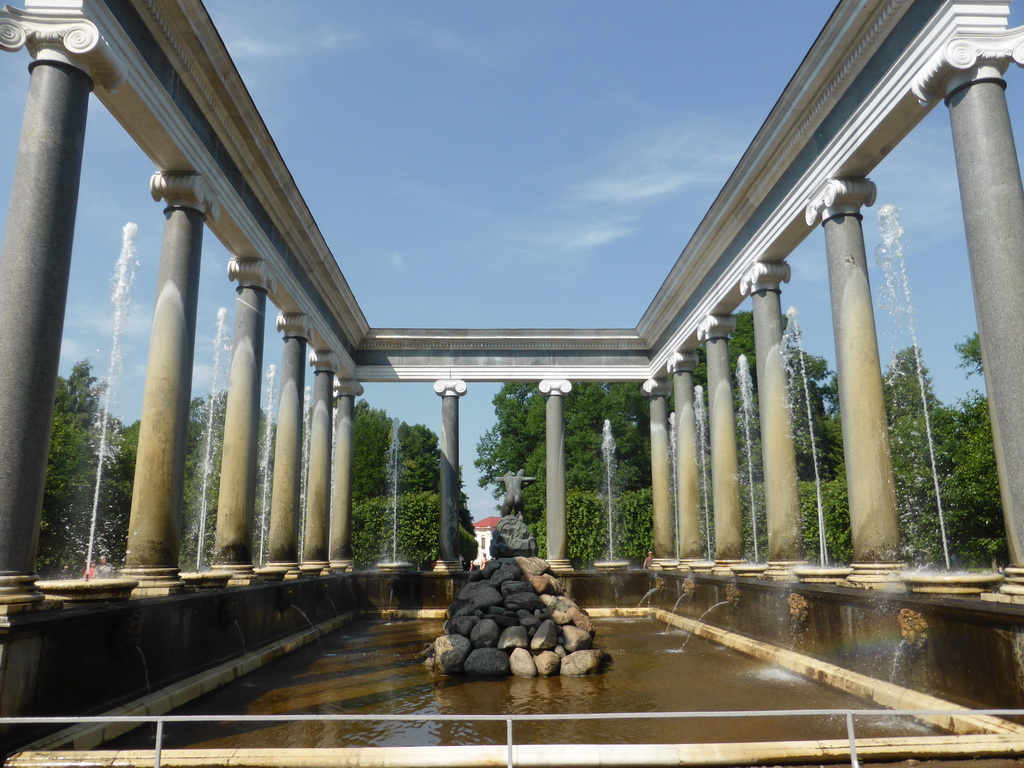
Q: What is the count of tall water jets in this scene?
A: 12